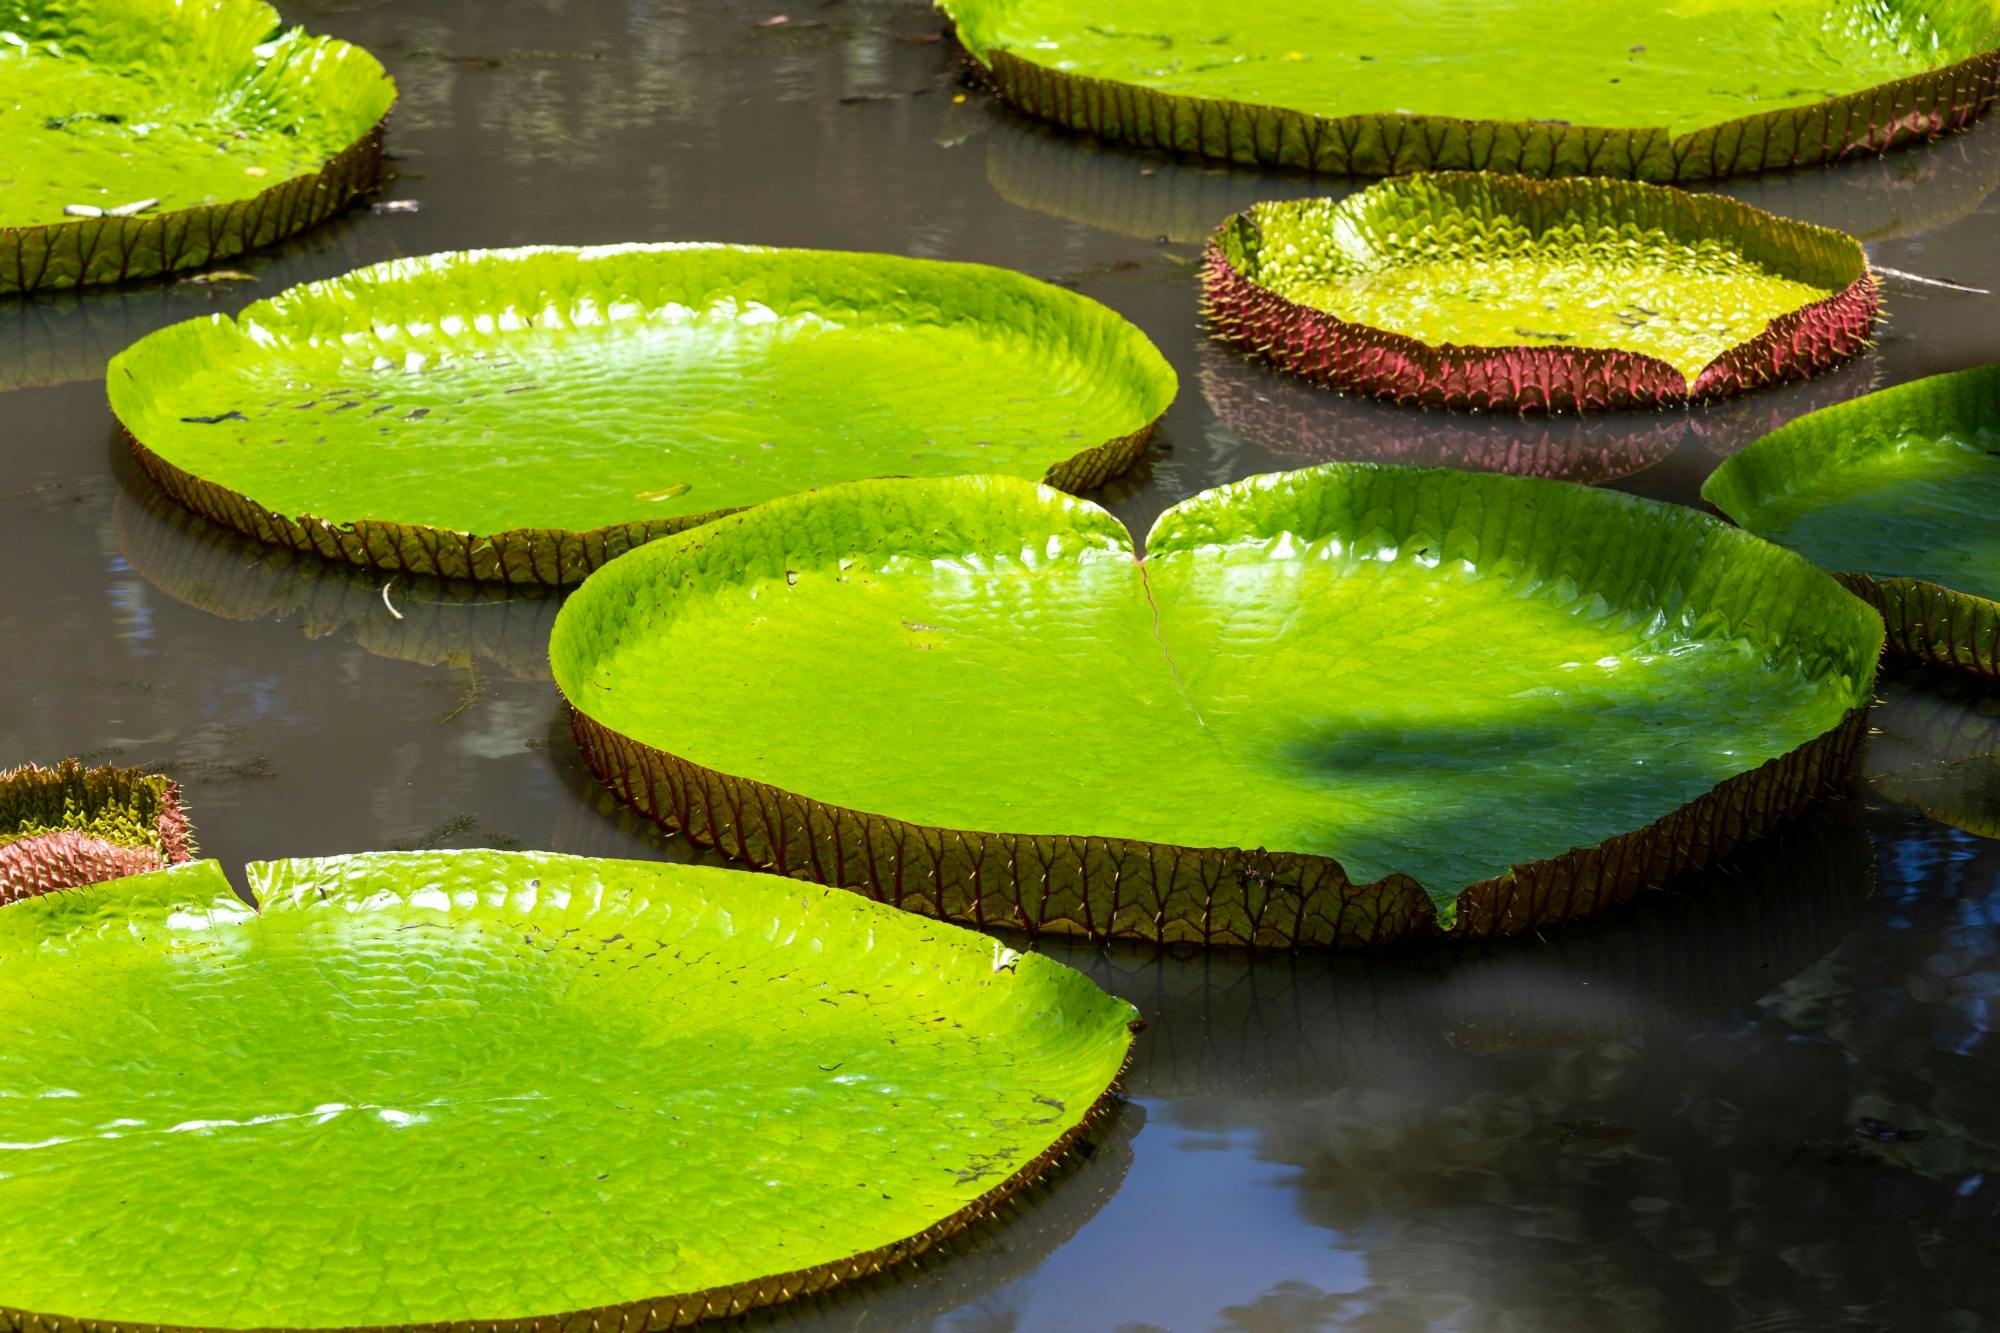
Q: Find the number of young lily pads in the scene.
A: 2